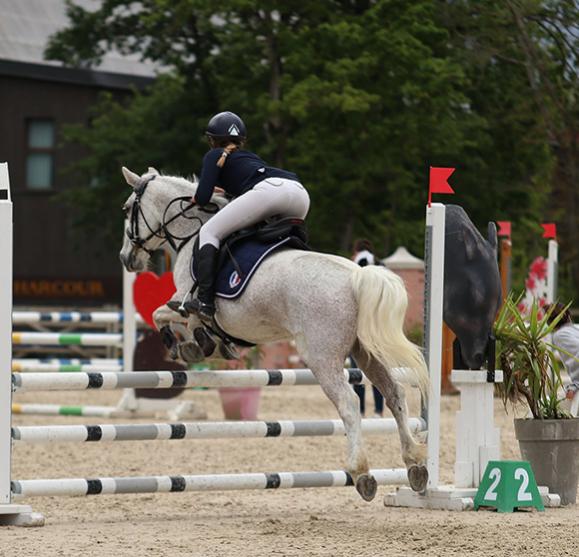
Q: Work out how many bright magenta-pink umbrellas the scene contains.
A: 0